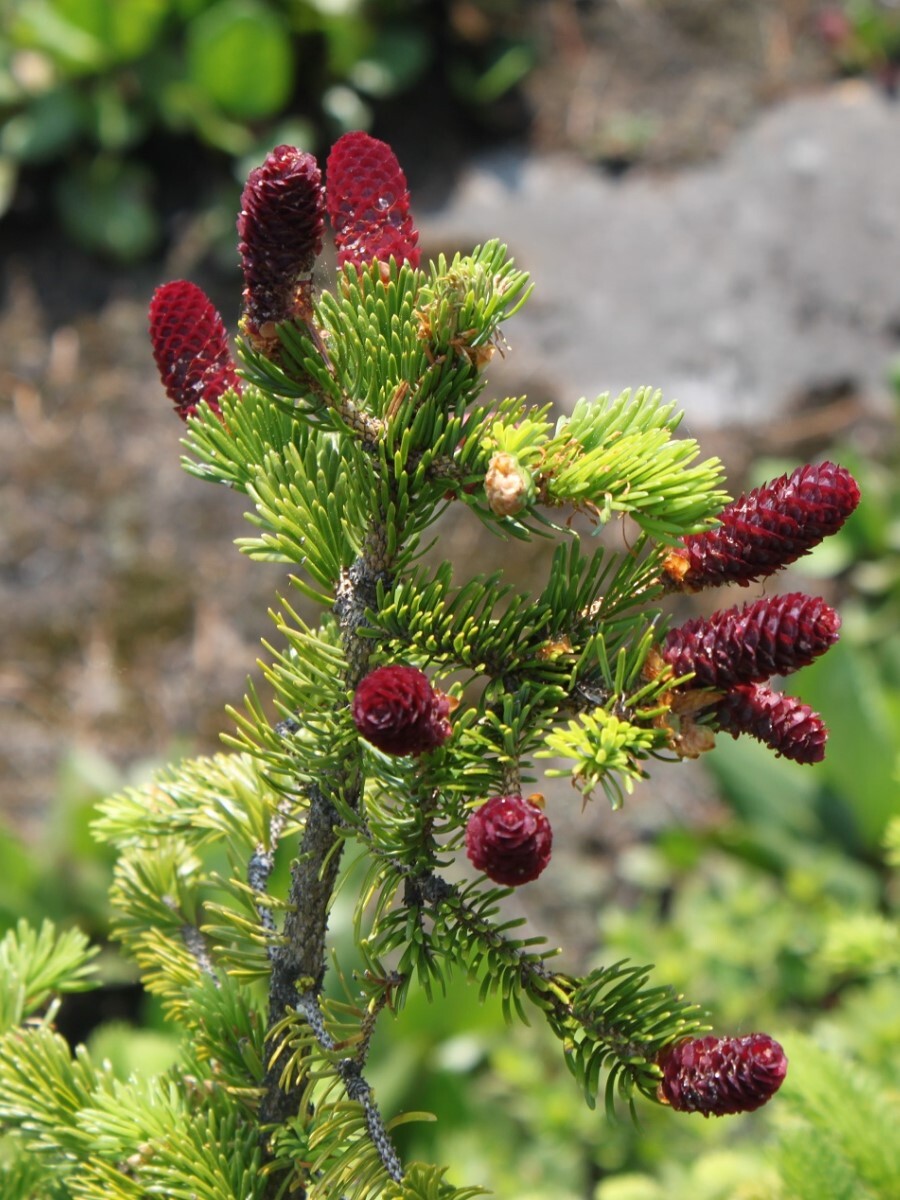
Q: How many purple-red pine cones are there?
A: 9